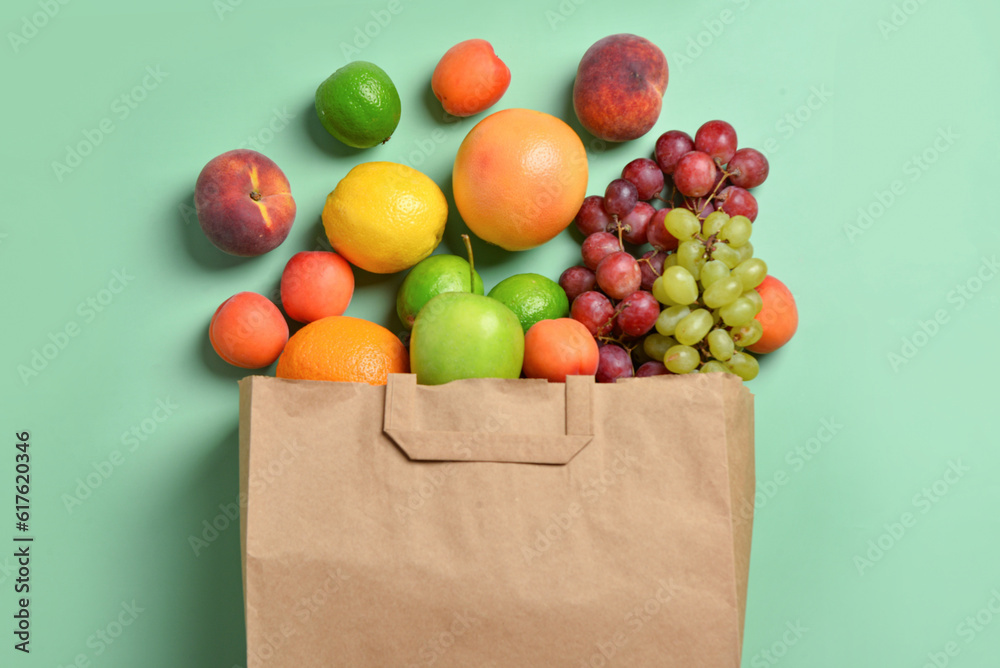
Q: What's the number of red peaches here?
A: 2